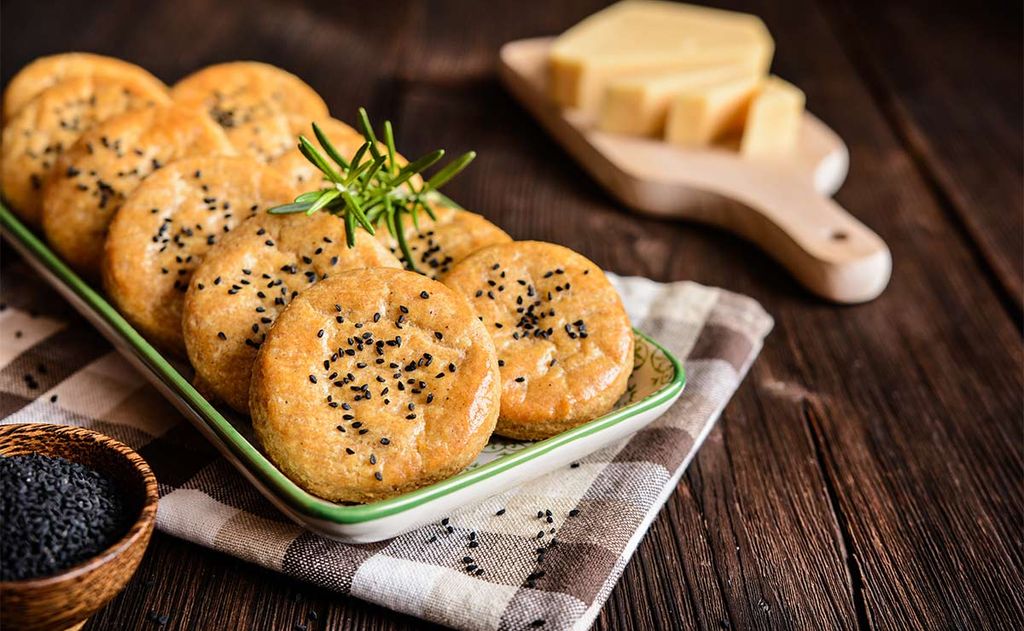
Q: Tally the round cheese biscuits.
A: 10